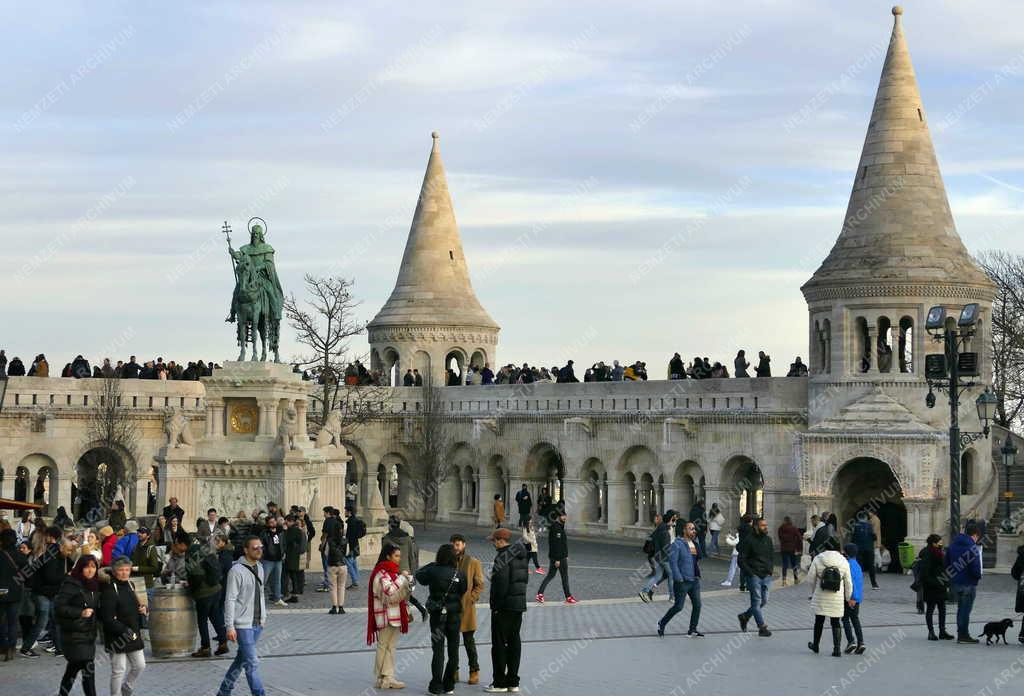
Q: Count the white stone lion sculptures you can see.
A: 3